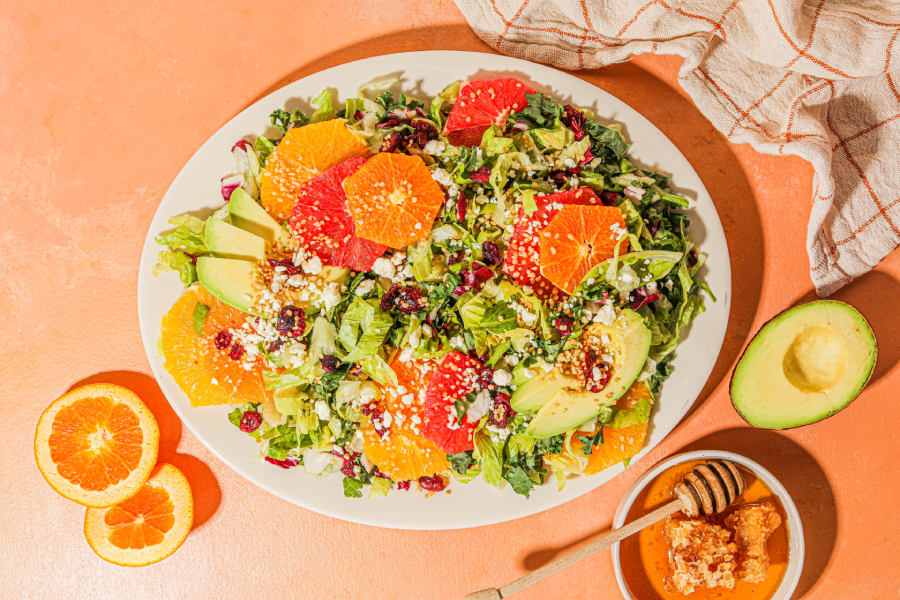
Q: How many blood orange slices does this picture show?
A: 4